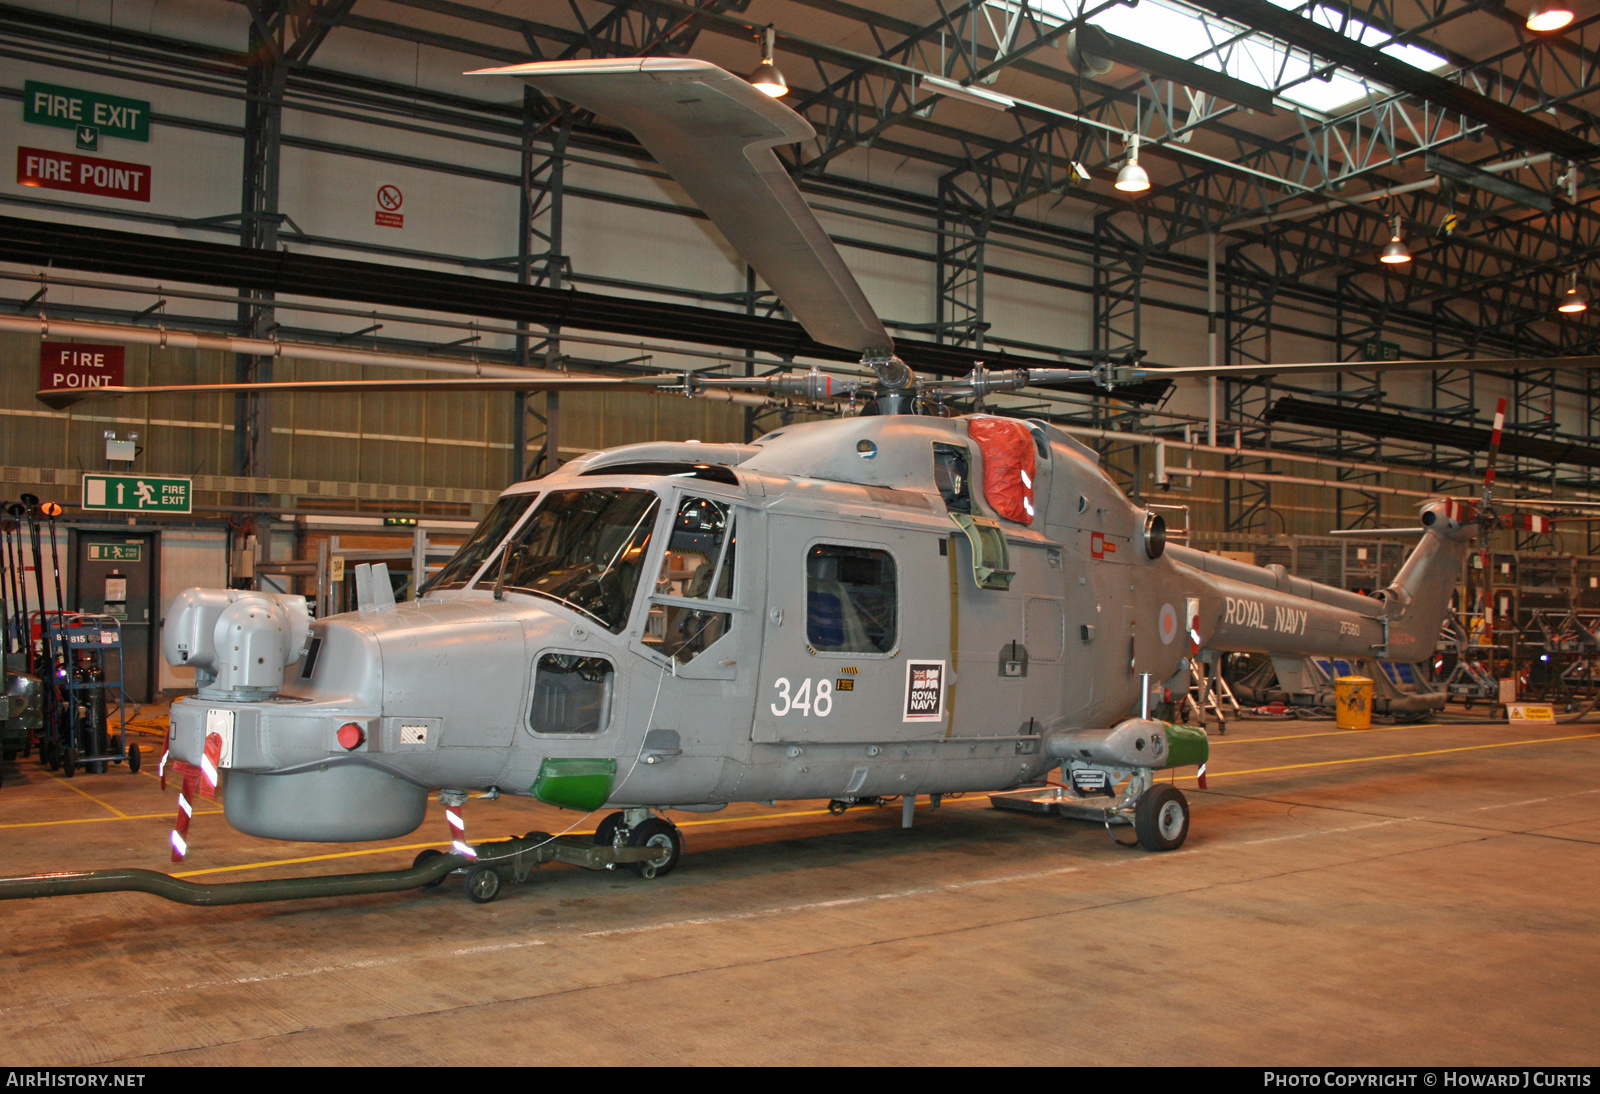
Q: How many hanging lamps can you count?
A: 5